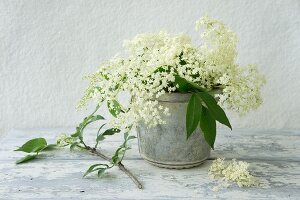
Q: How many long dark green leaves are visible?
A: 3